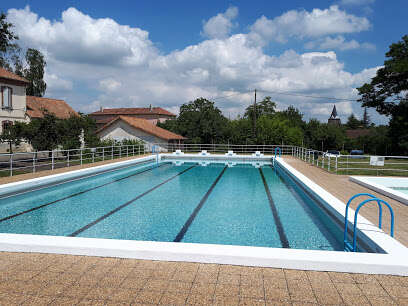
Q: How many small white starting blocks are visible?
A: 4